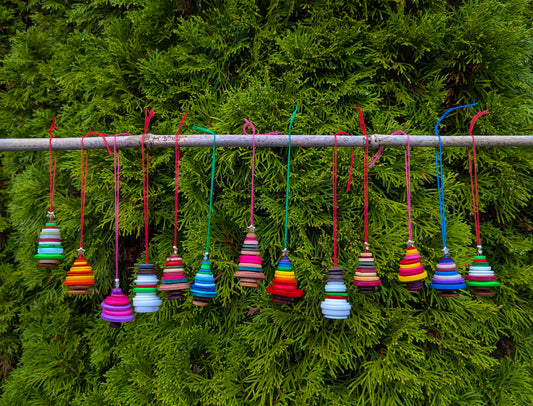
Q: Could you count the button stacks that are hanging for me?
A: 13